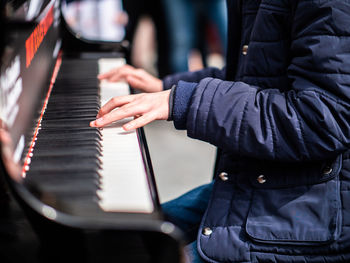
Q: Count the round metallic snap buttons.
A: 5